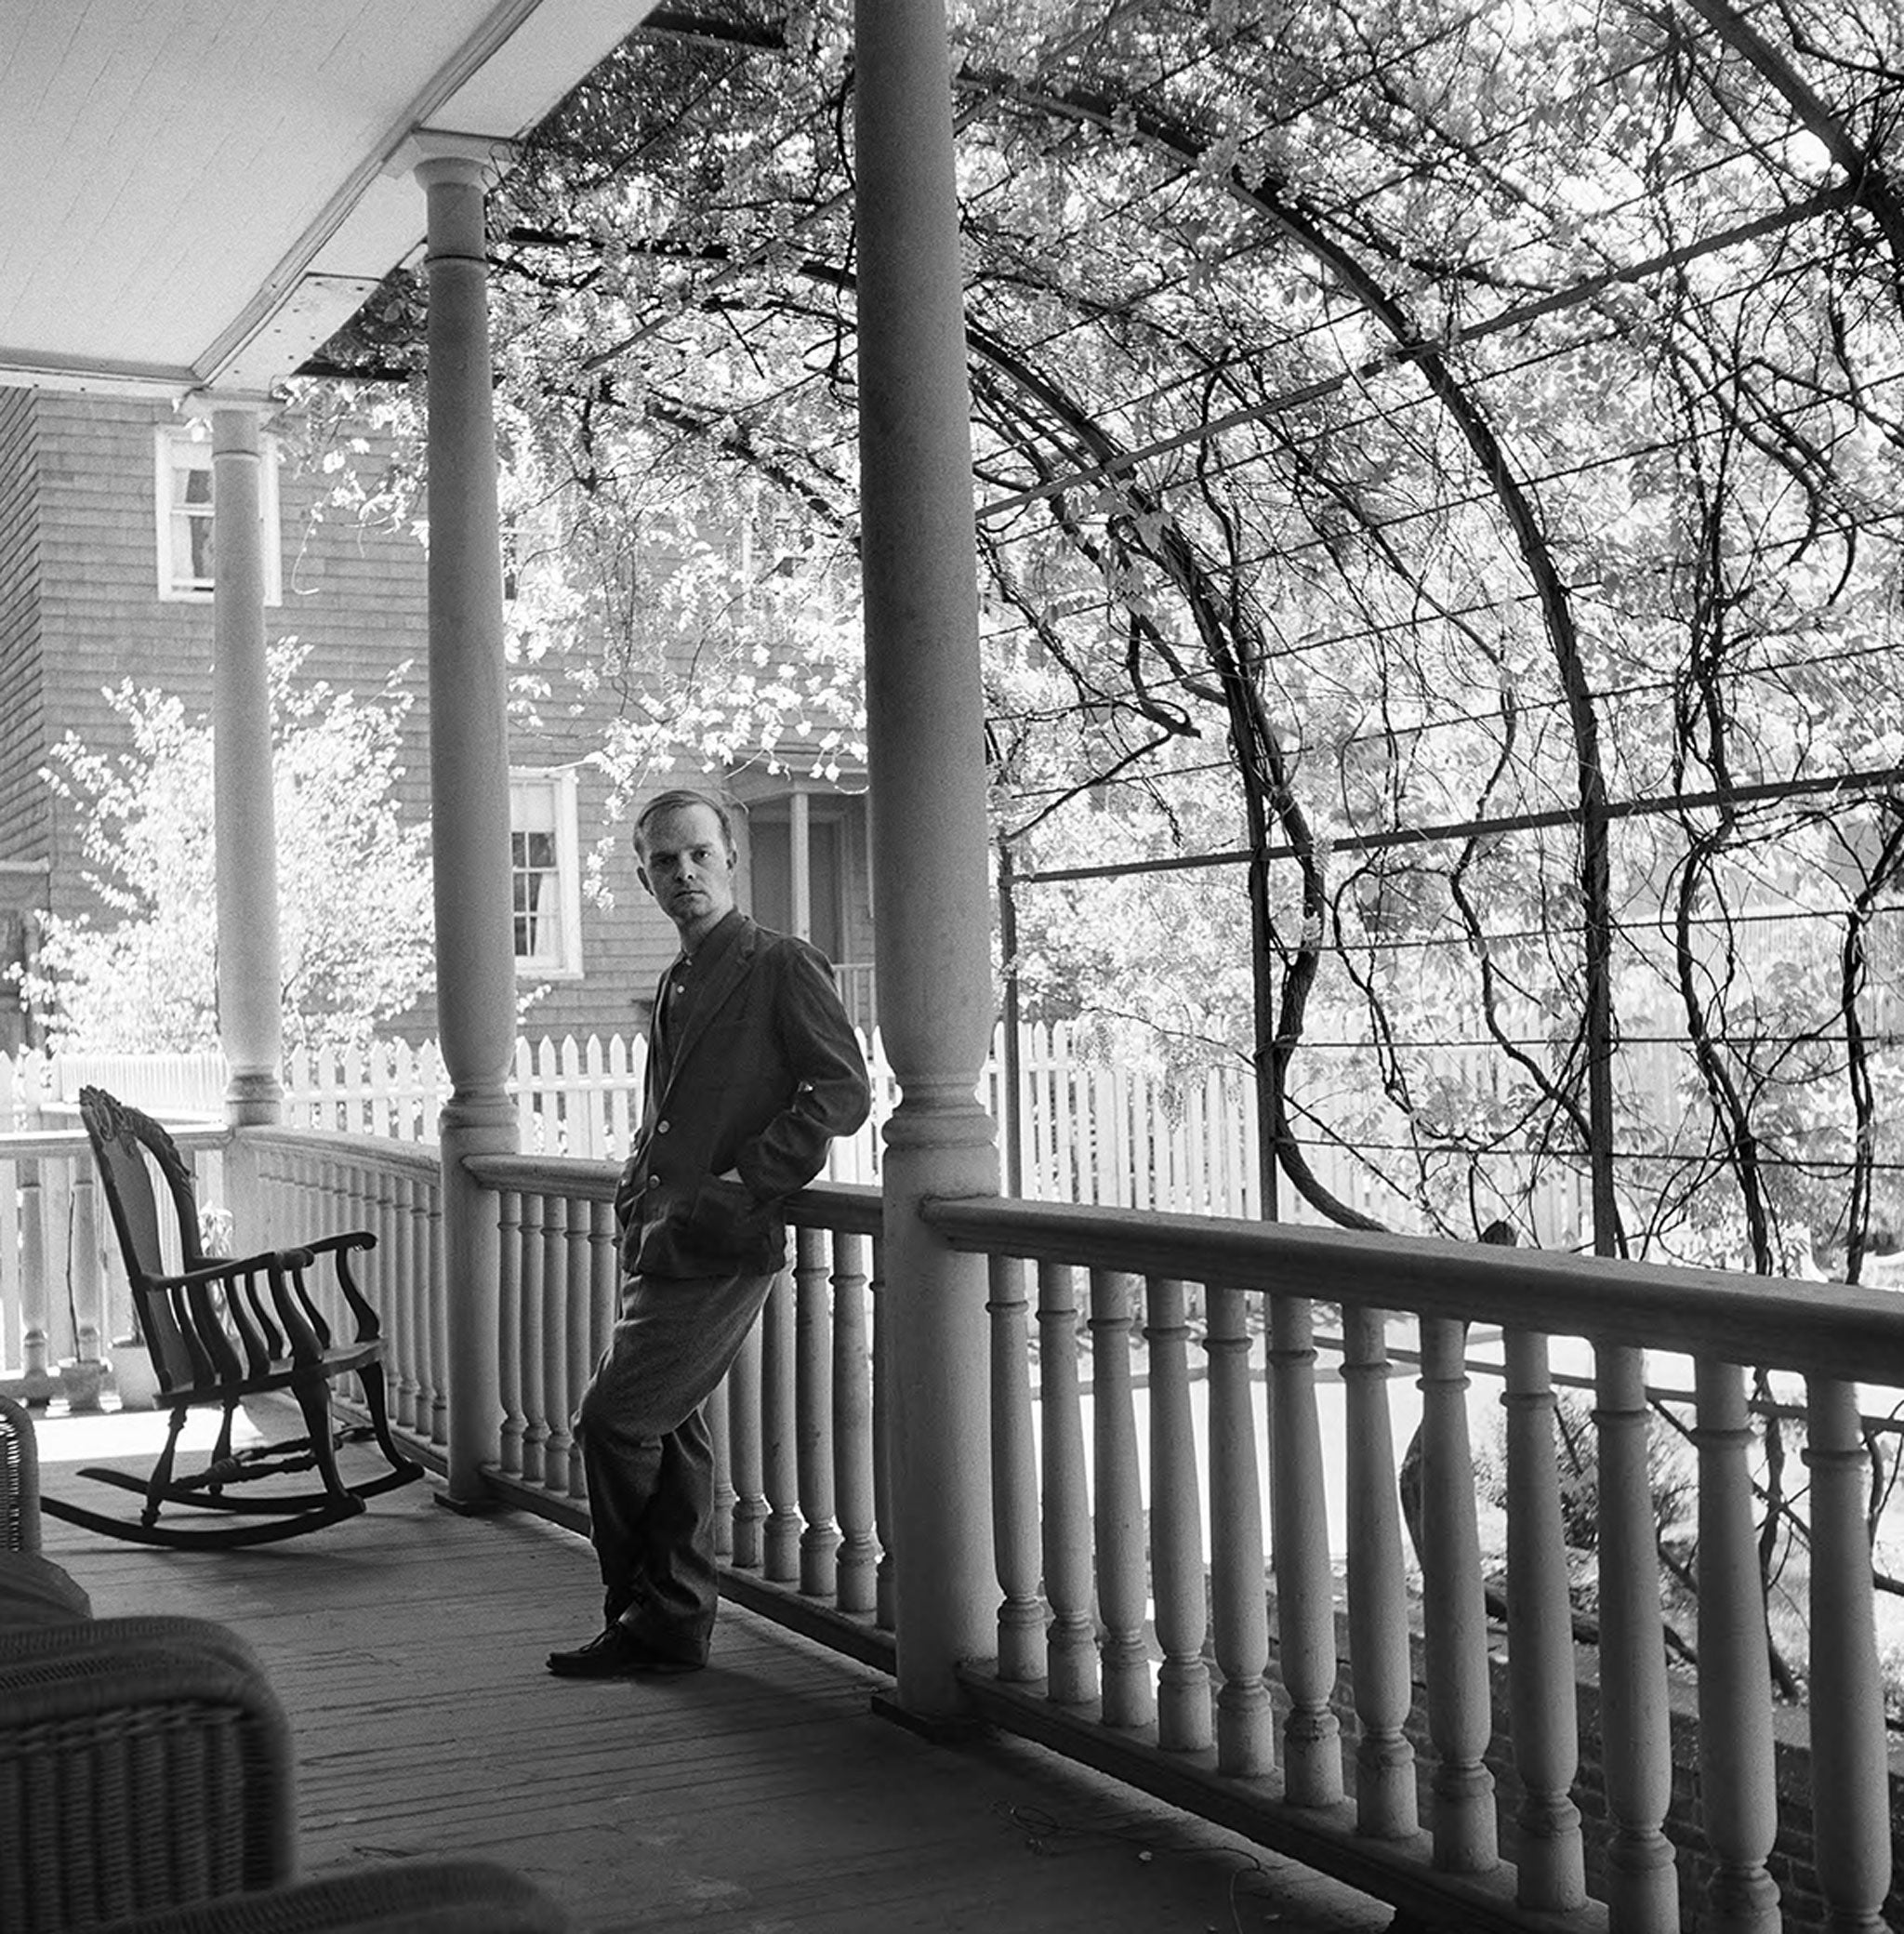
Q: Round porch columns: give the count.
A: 3